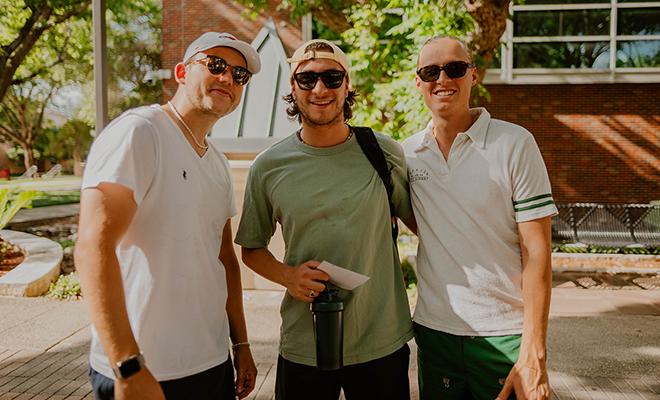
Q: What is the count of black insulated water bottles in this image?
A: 1